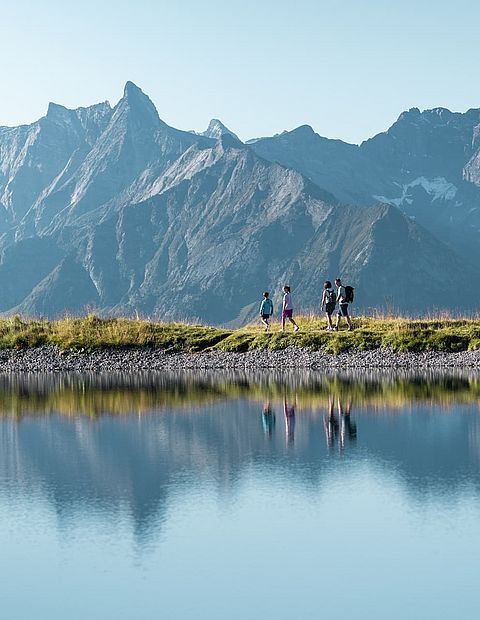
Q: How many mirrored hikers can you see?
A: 4